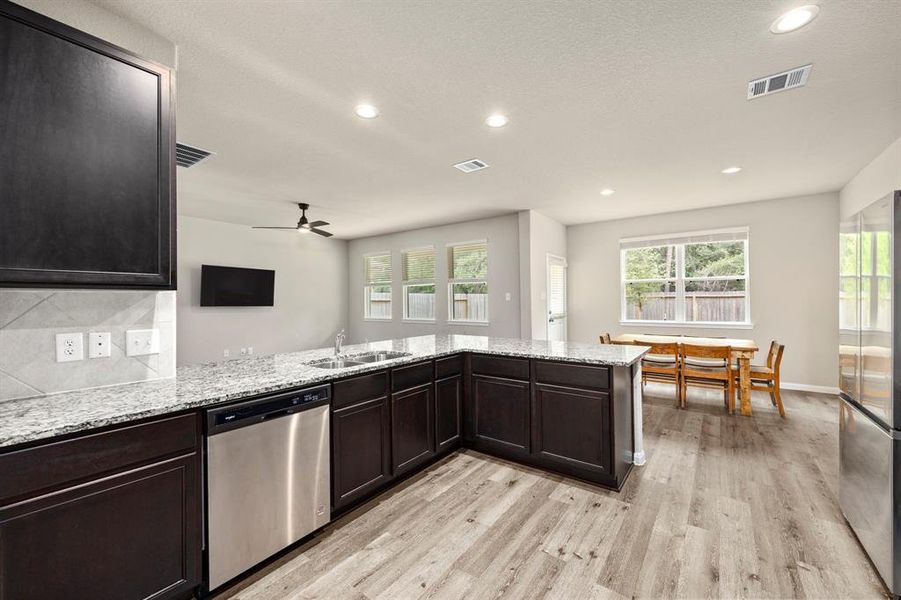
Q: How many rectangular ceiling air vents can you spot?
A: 3